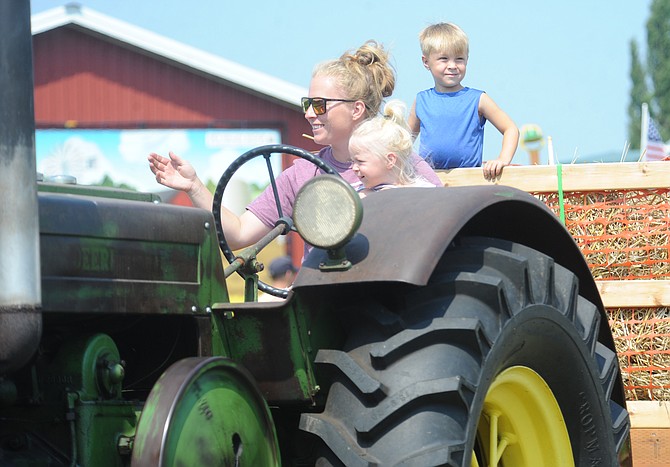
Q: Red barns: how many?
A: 1